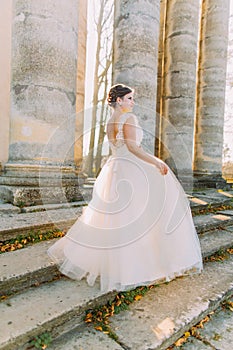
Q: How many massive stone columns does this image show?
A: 4